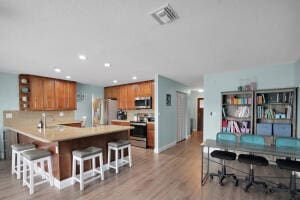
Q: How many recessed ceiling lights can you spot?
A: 6